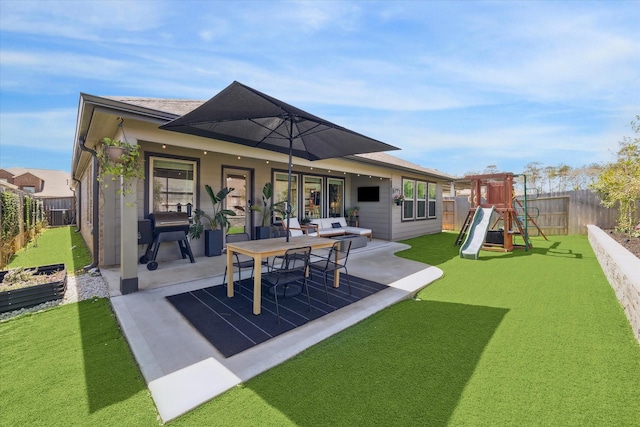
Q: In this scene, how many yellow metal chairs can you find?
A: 0